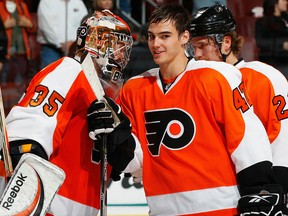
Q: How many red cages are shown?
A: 0